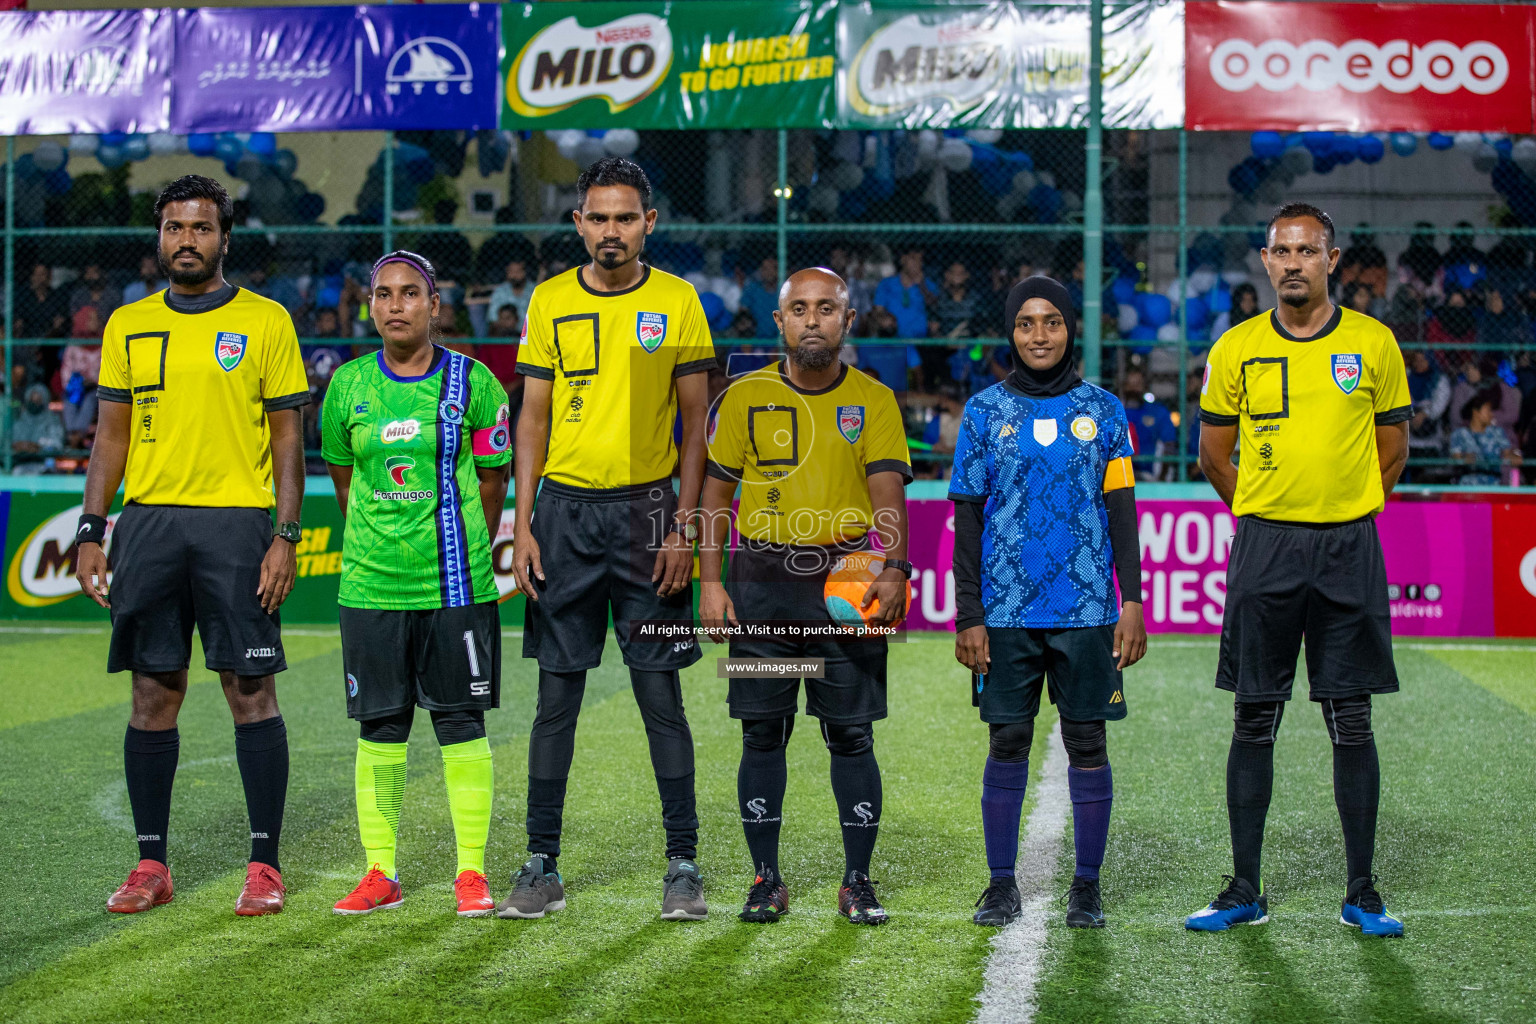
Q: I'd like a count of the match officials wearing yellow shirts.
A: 4